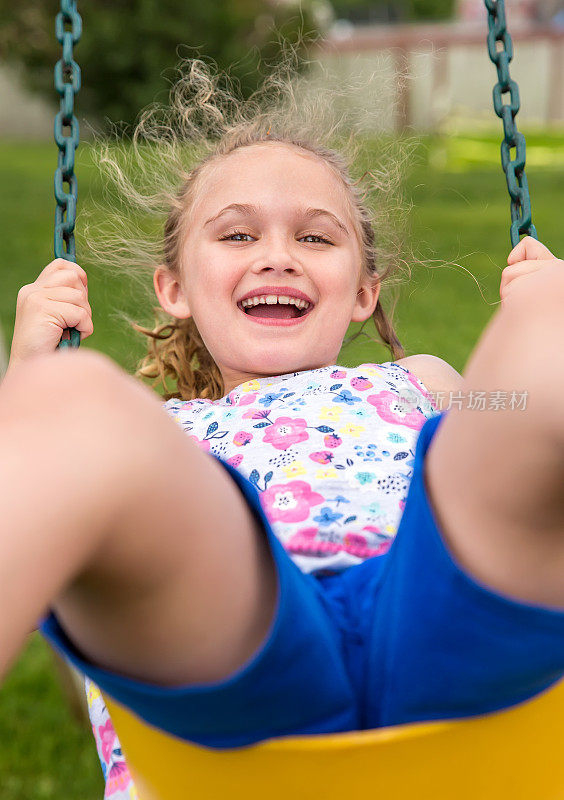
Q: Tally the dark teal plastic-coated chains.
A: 2